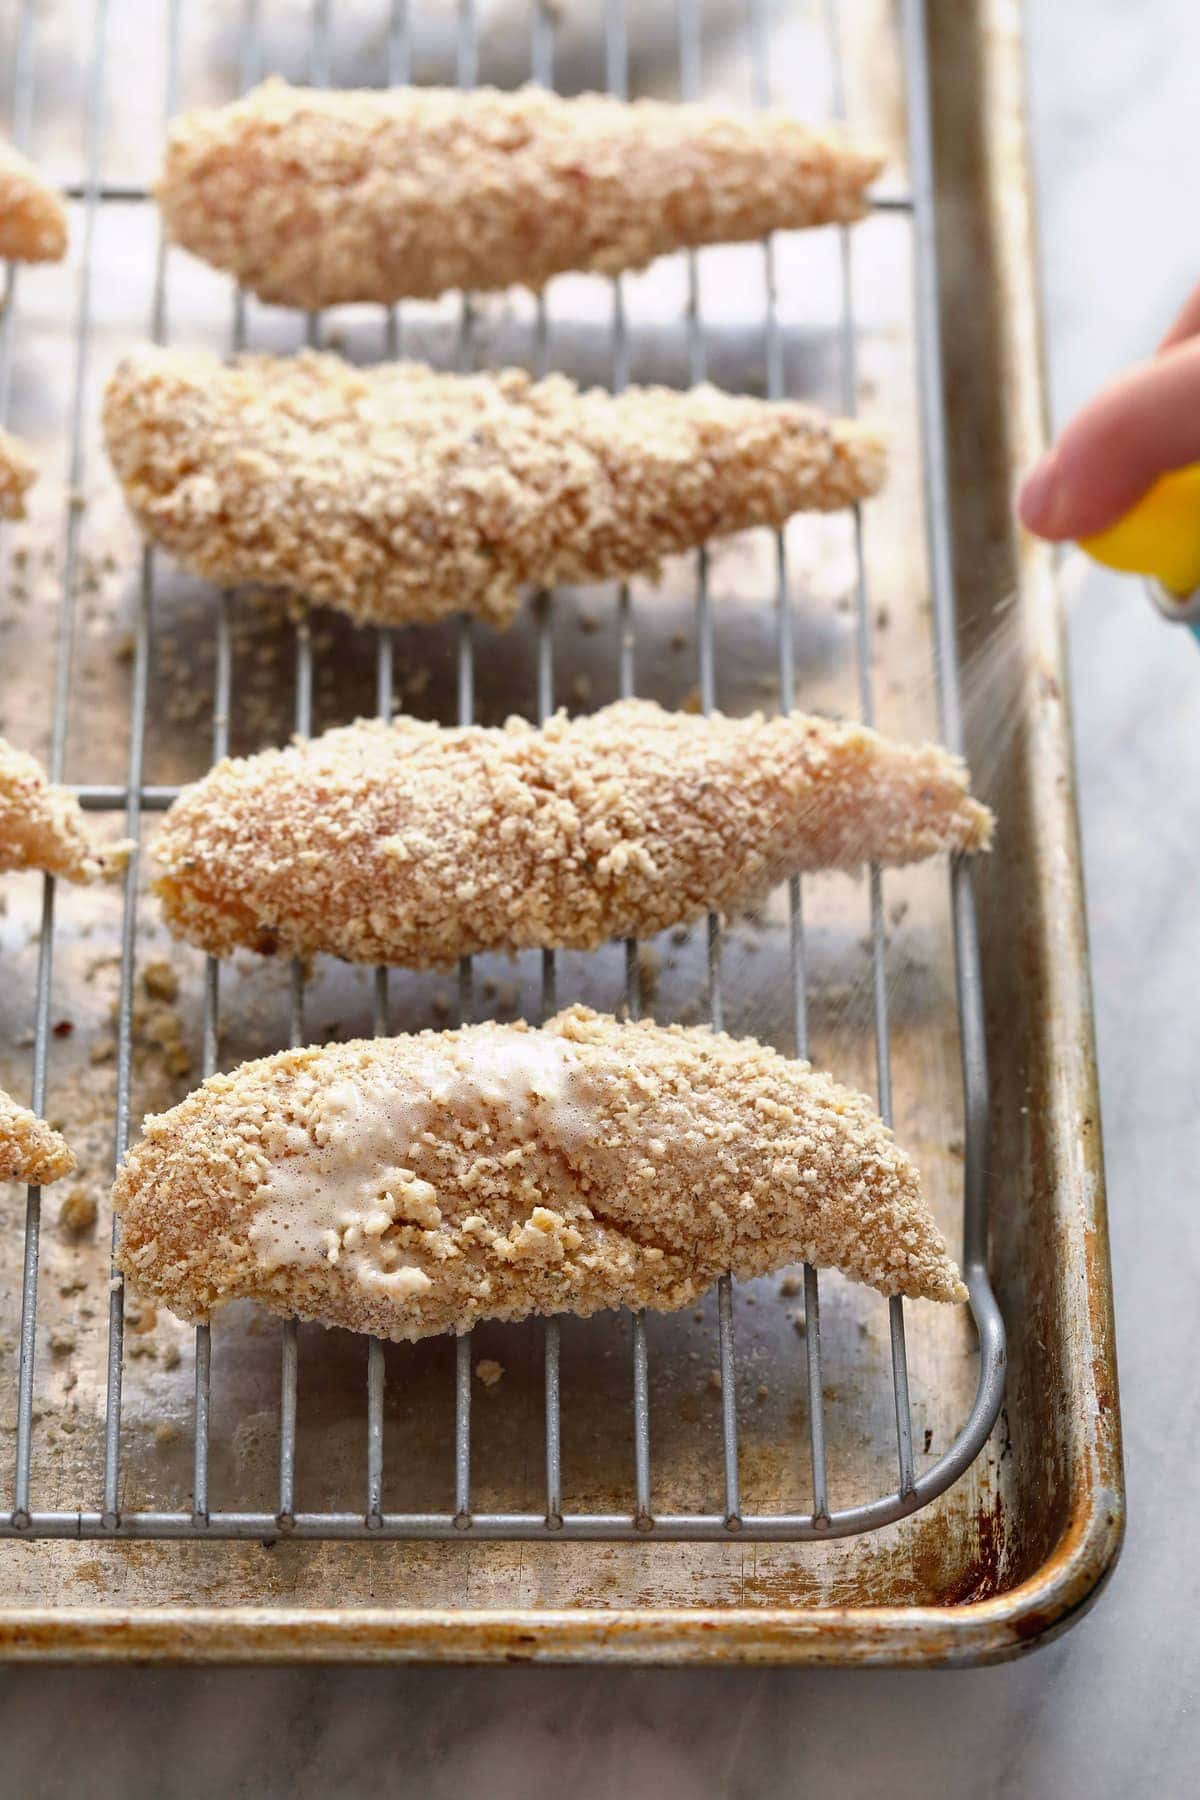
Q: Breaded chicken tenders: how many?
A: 8